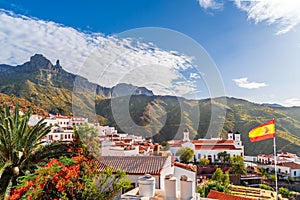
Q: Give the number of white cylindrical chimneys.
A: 3